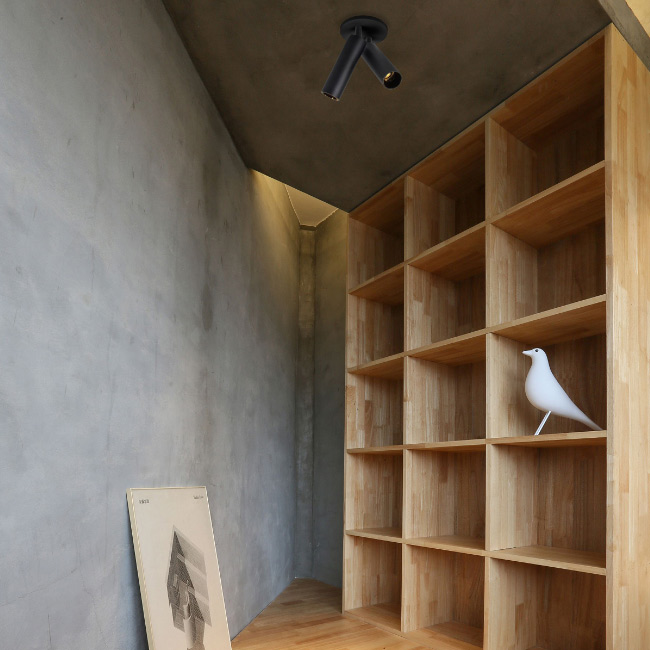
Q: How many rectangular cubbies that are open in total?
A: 14